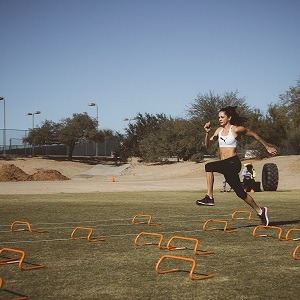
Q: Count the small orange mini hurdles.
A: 13